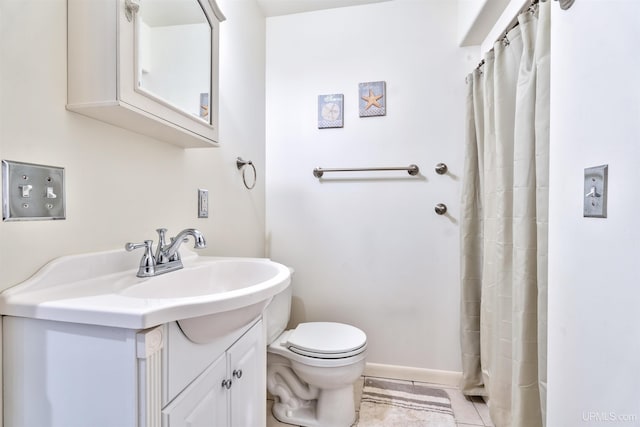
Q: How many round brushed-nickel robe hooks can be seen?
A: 2